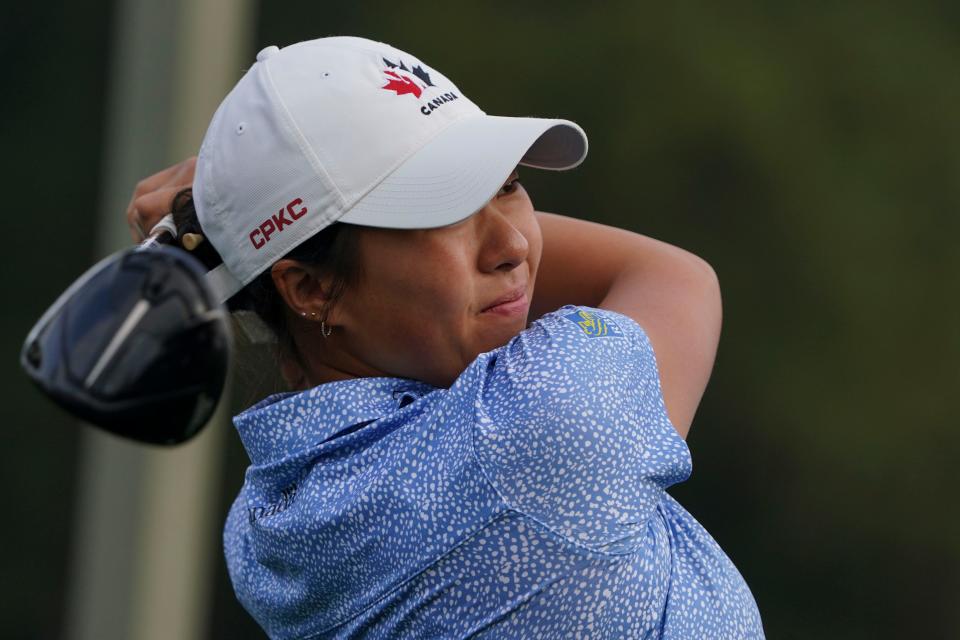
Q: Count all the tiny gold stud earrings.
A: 2